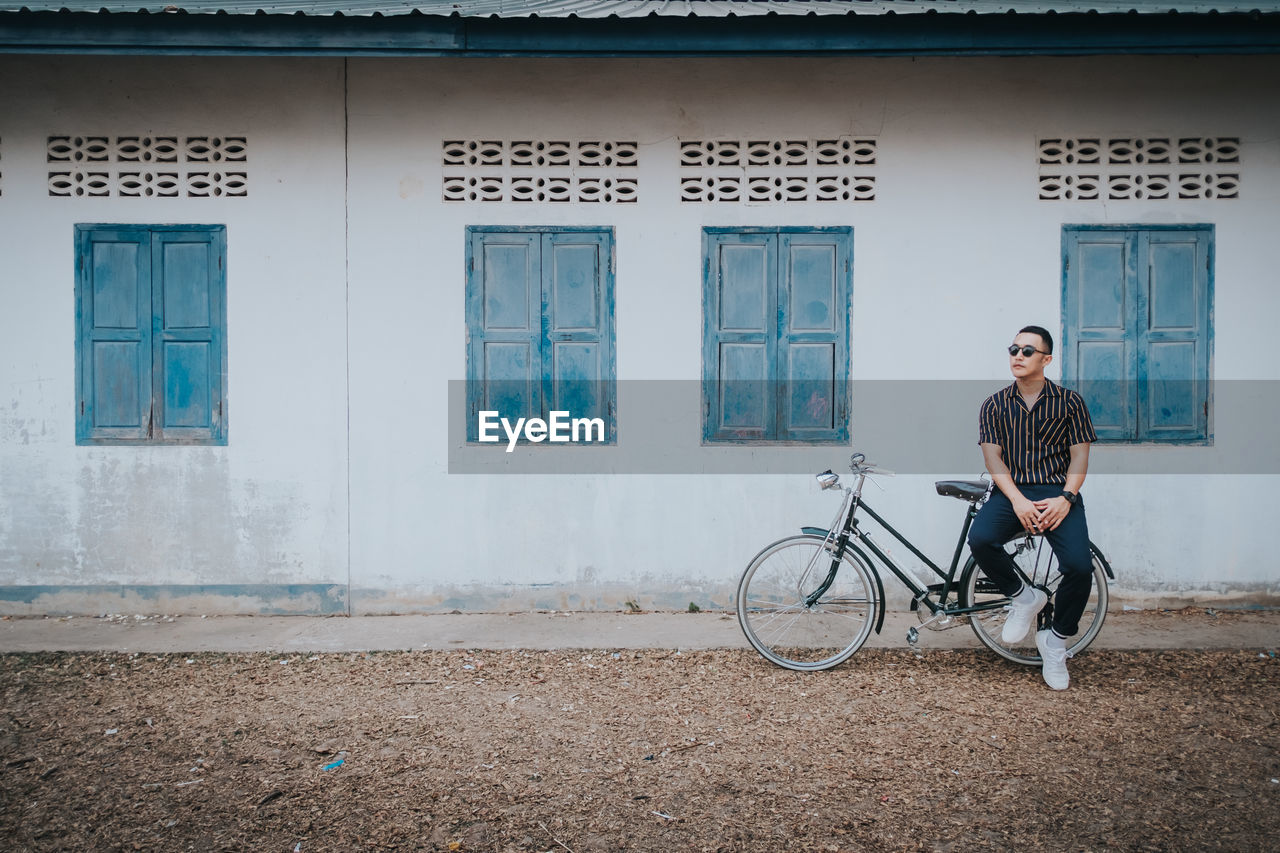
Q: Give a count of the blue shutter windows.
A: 4